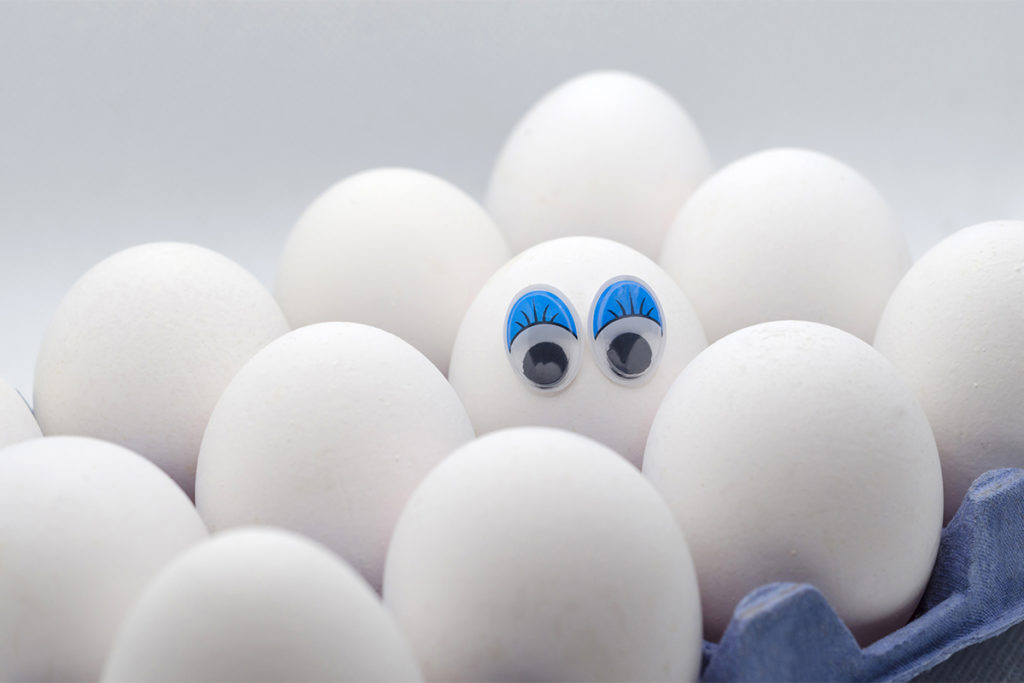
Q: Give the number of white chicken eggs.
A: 12